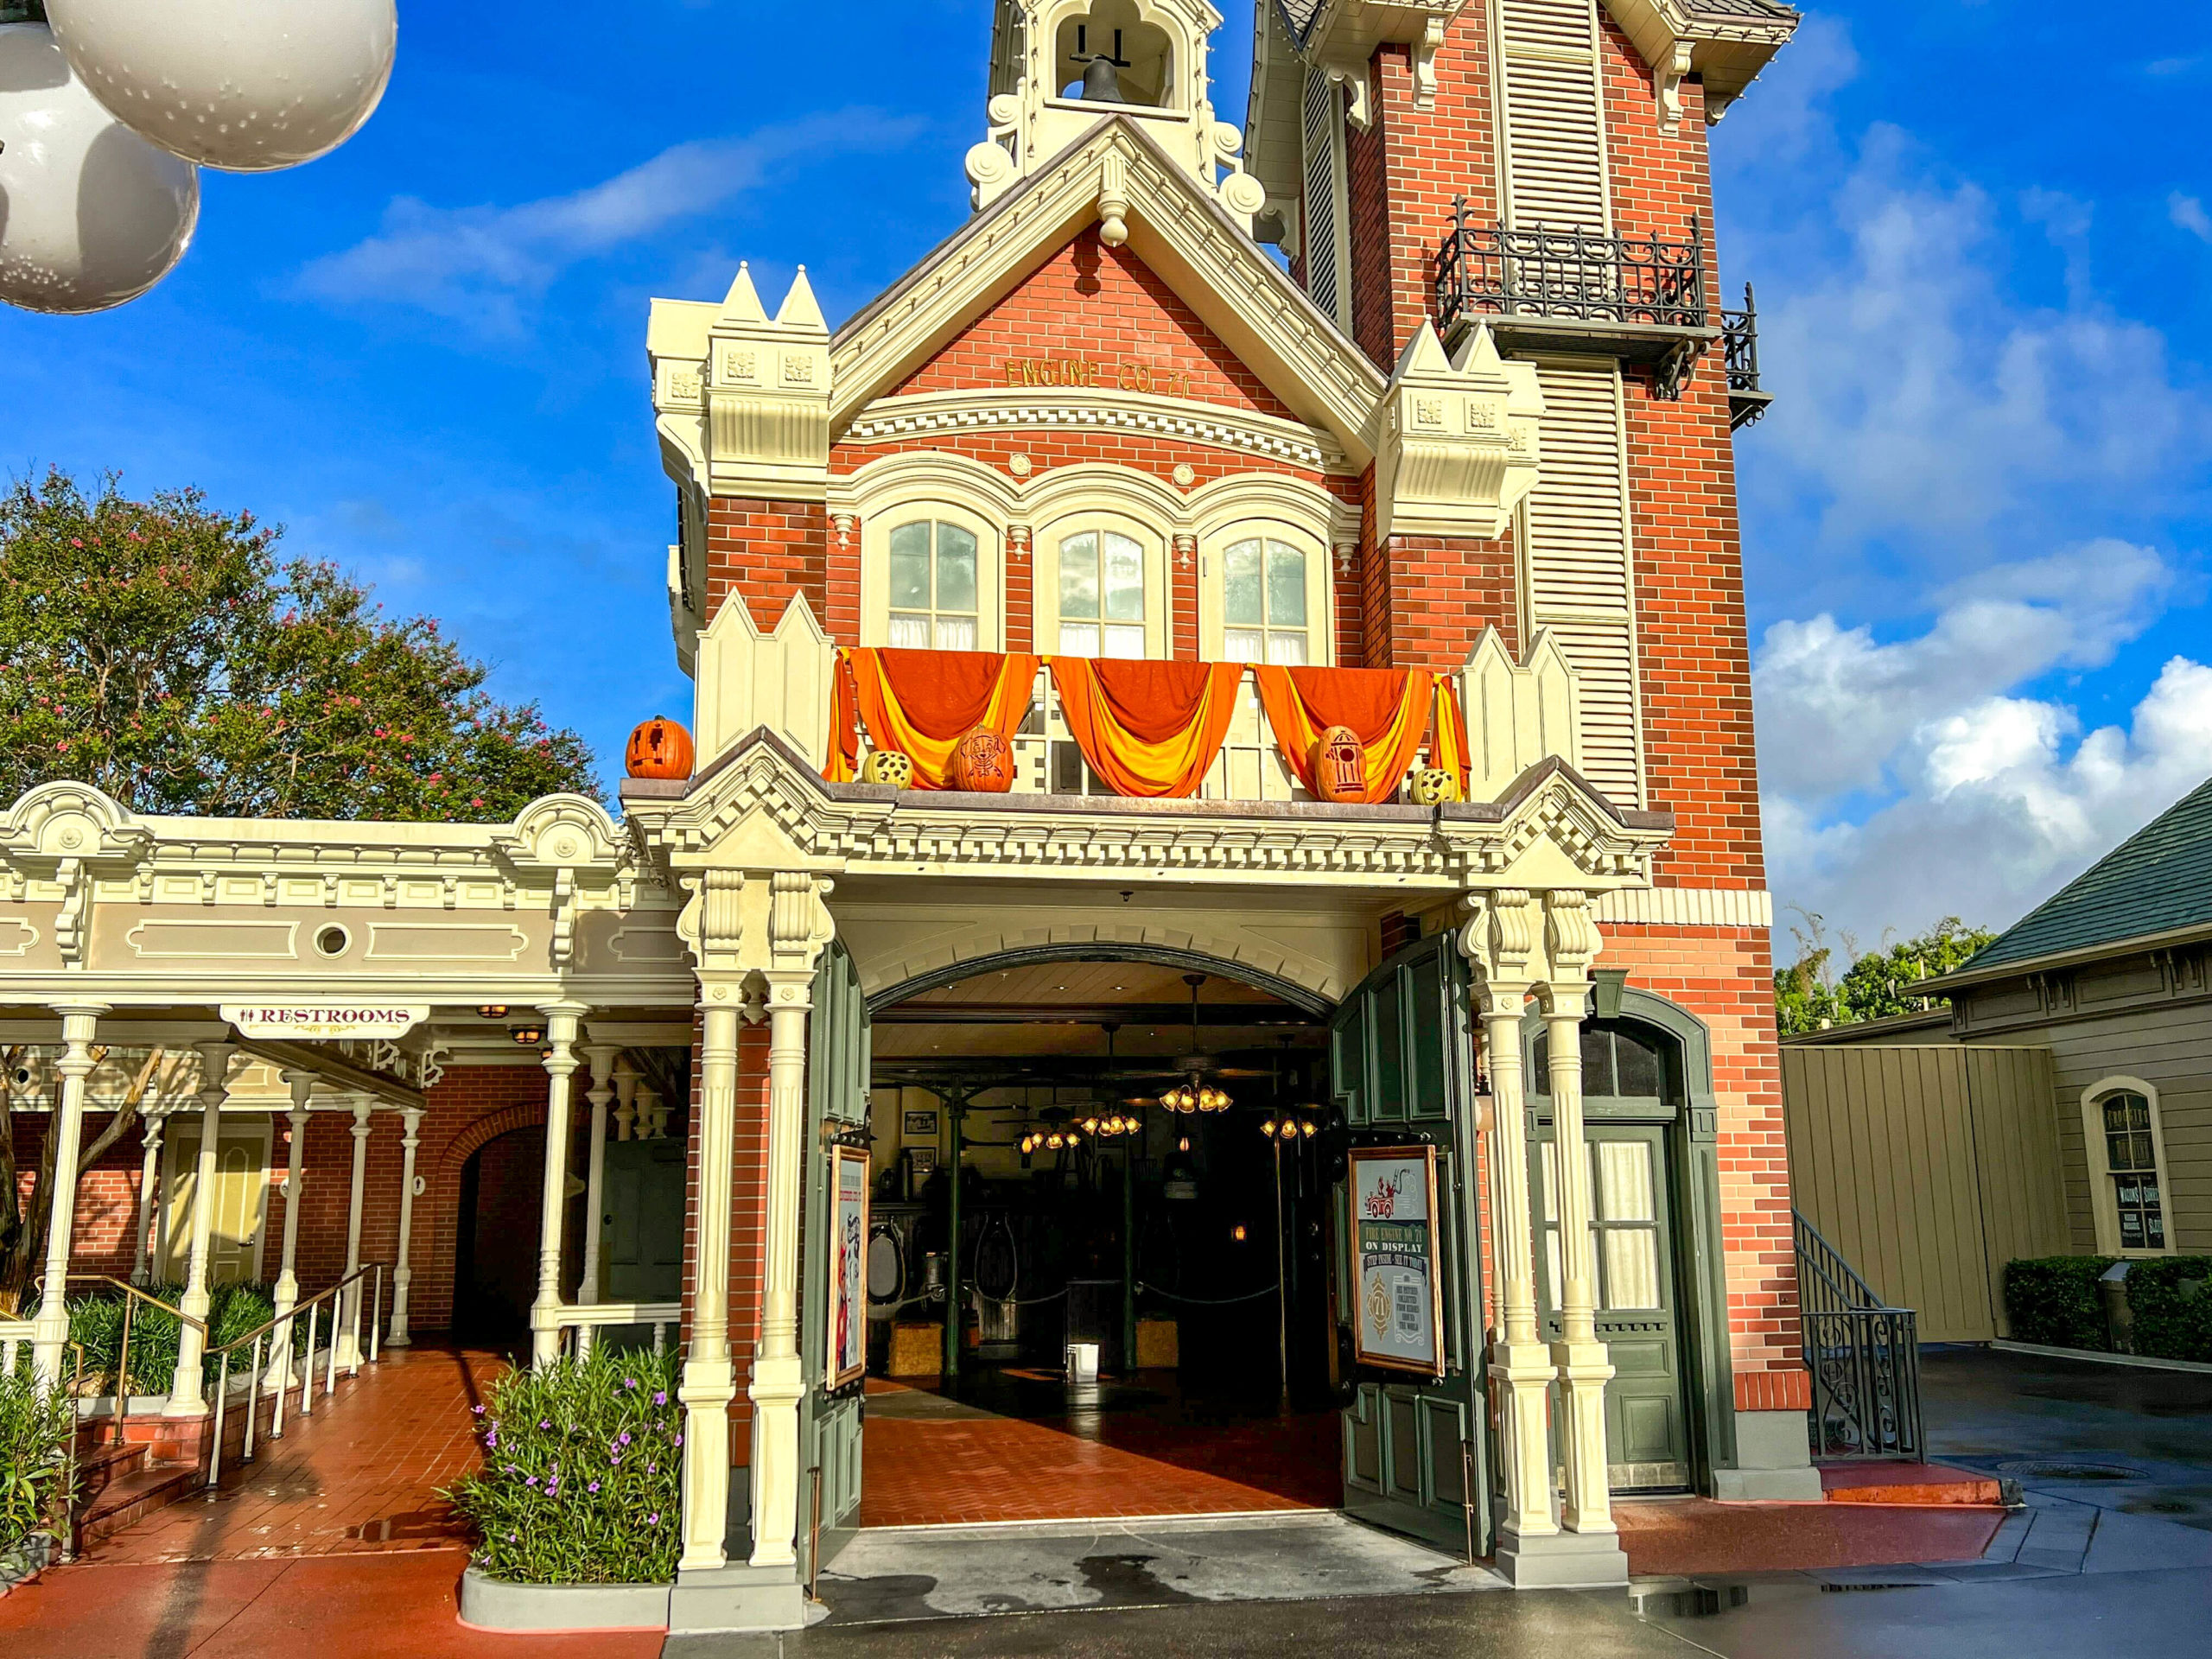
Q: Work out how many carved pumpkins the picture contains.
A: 5